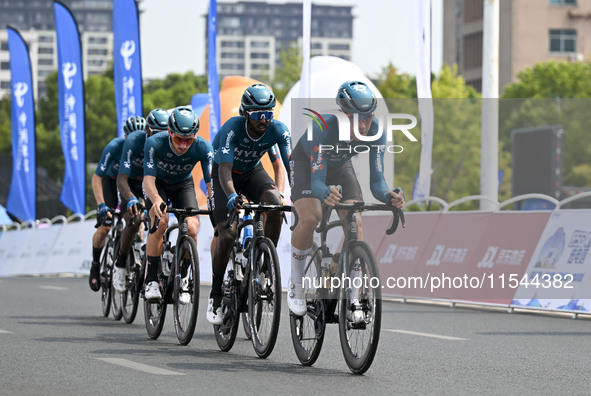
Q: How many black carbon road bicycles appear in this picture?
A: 5